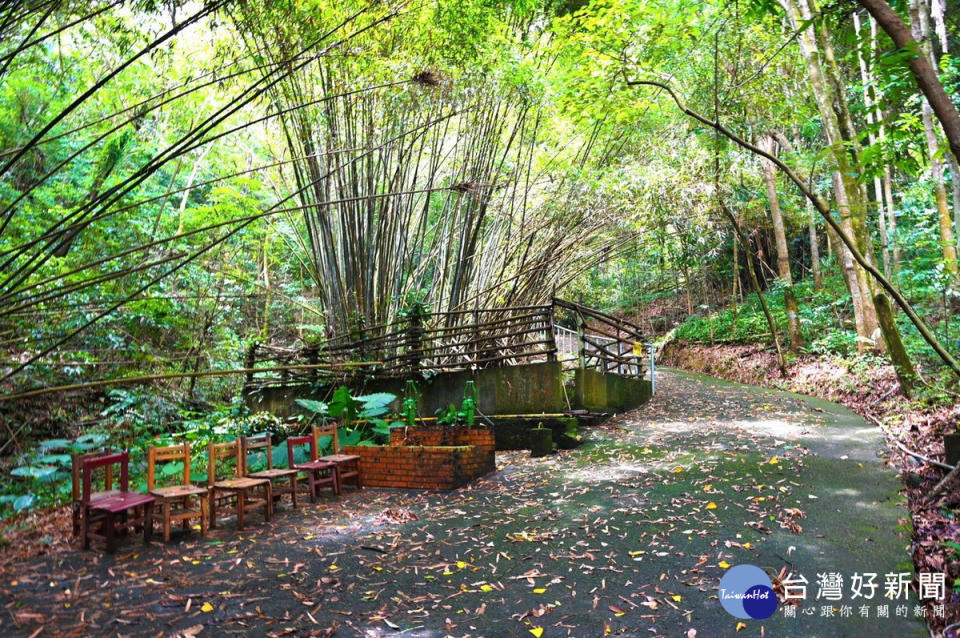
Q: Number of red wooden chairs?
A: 2